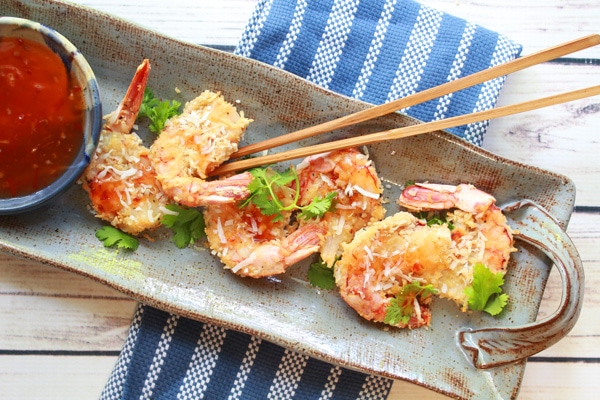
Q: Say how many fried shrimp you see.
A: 6